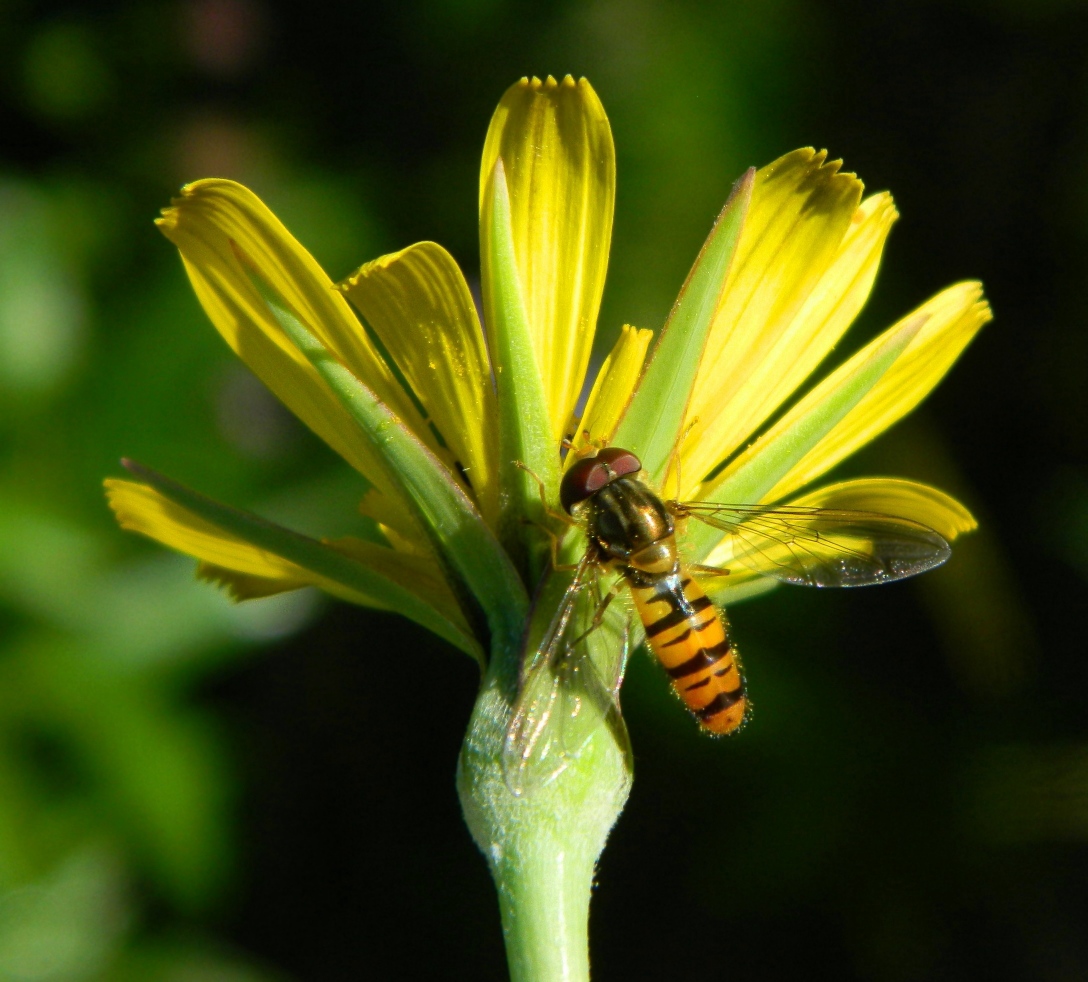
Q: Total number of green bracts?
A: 5